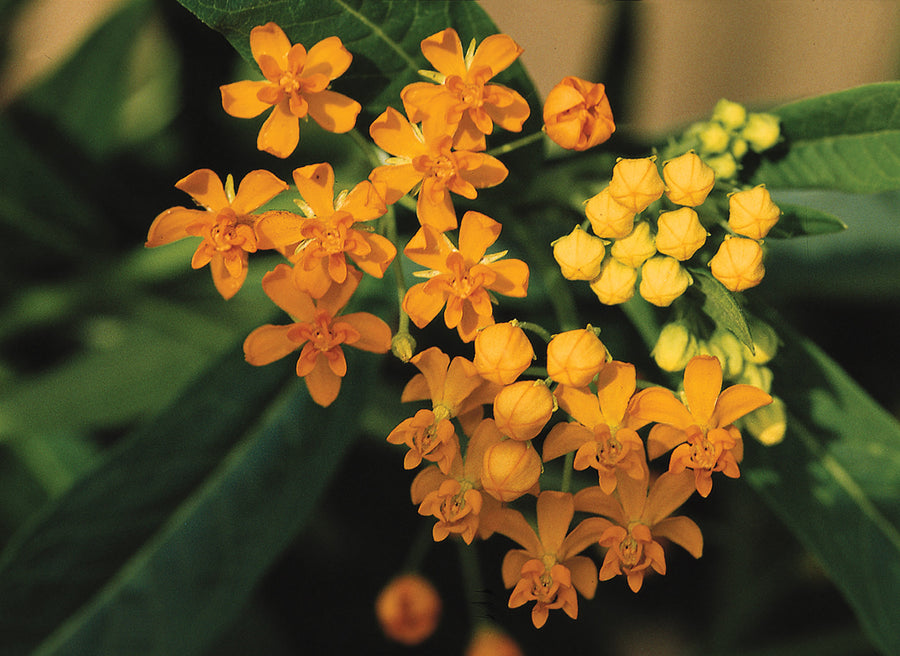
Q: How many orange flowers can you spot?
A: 13